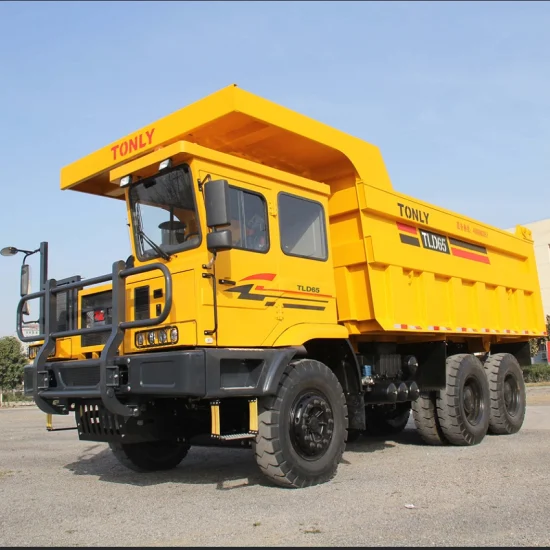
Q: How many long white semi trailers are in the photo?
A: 0